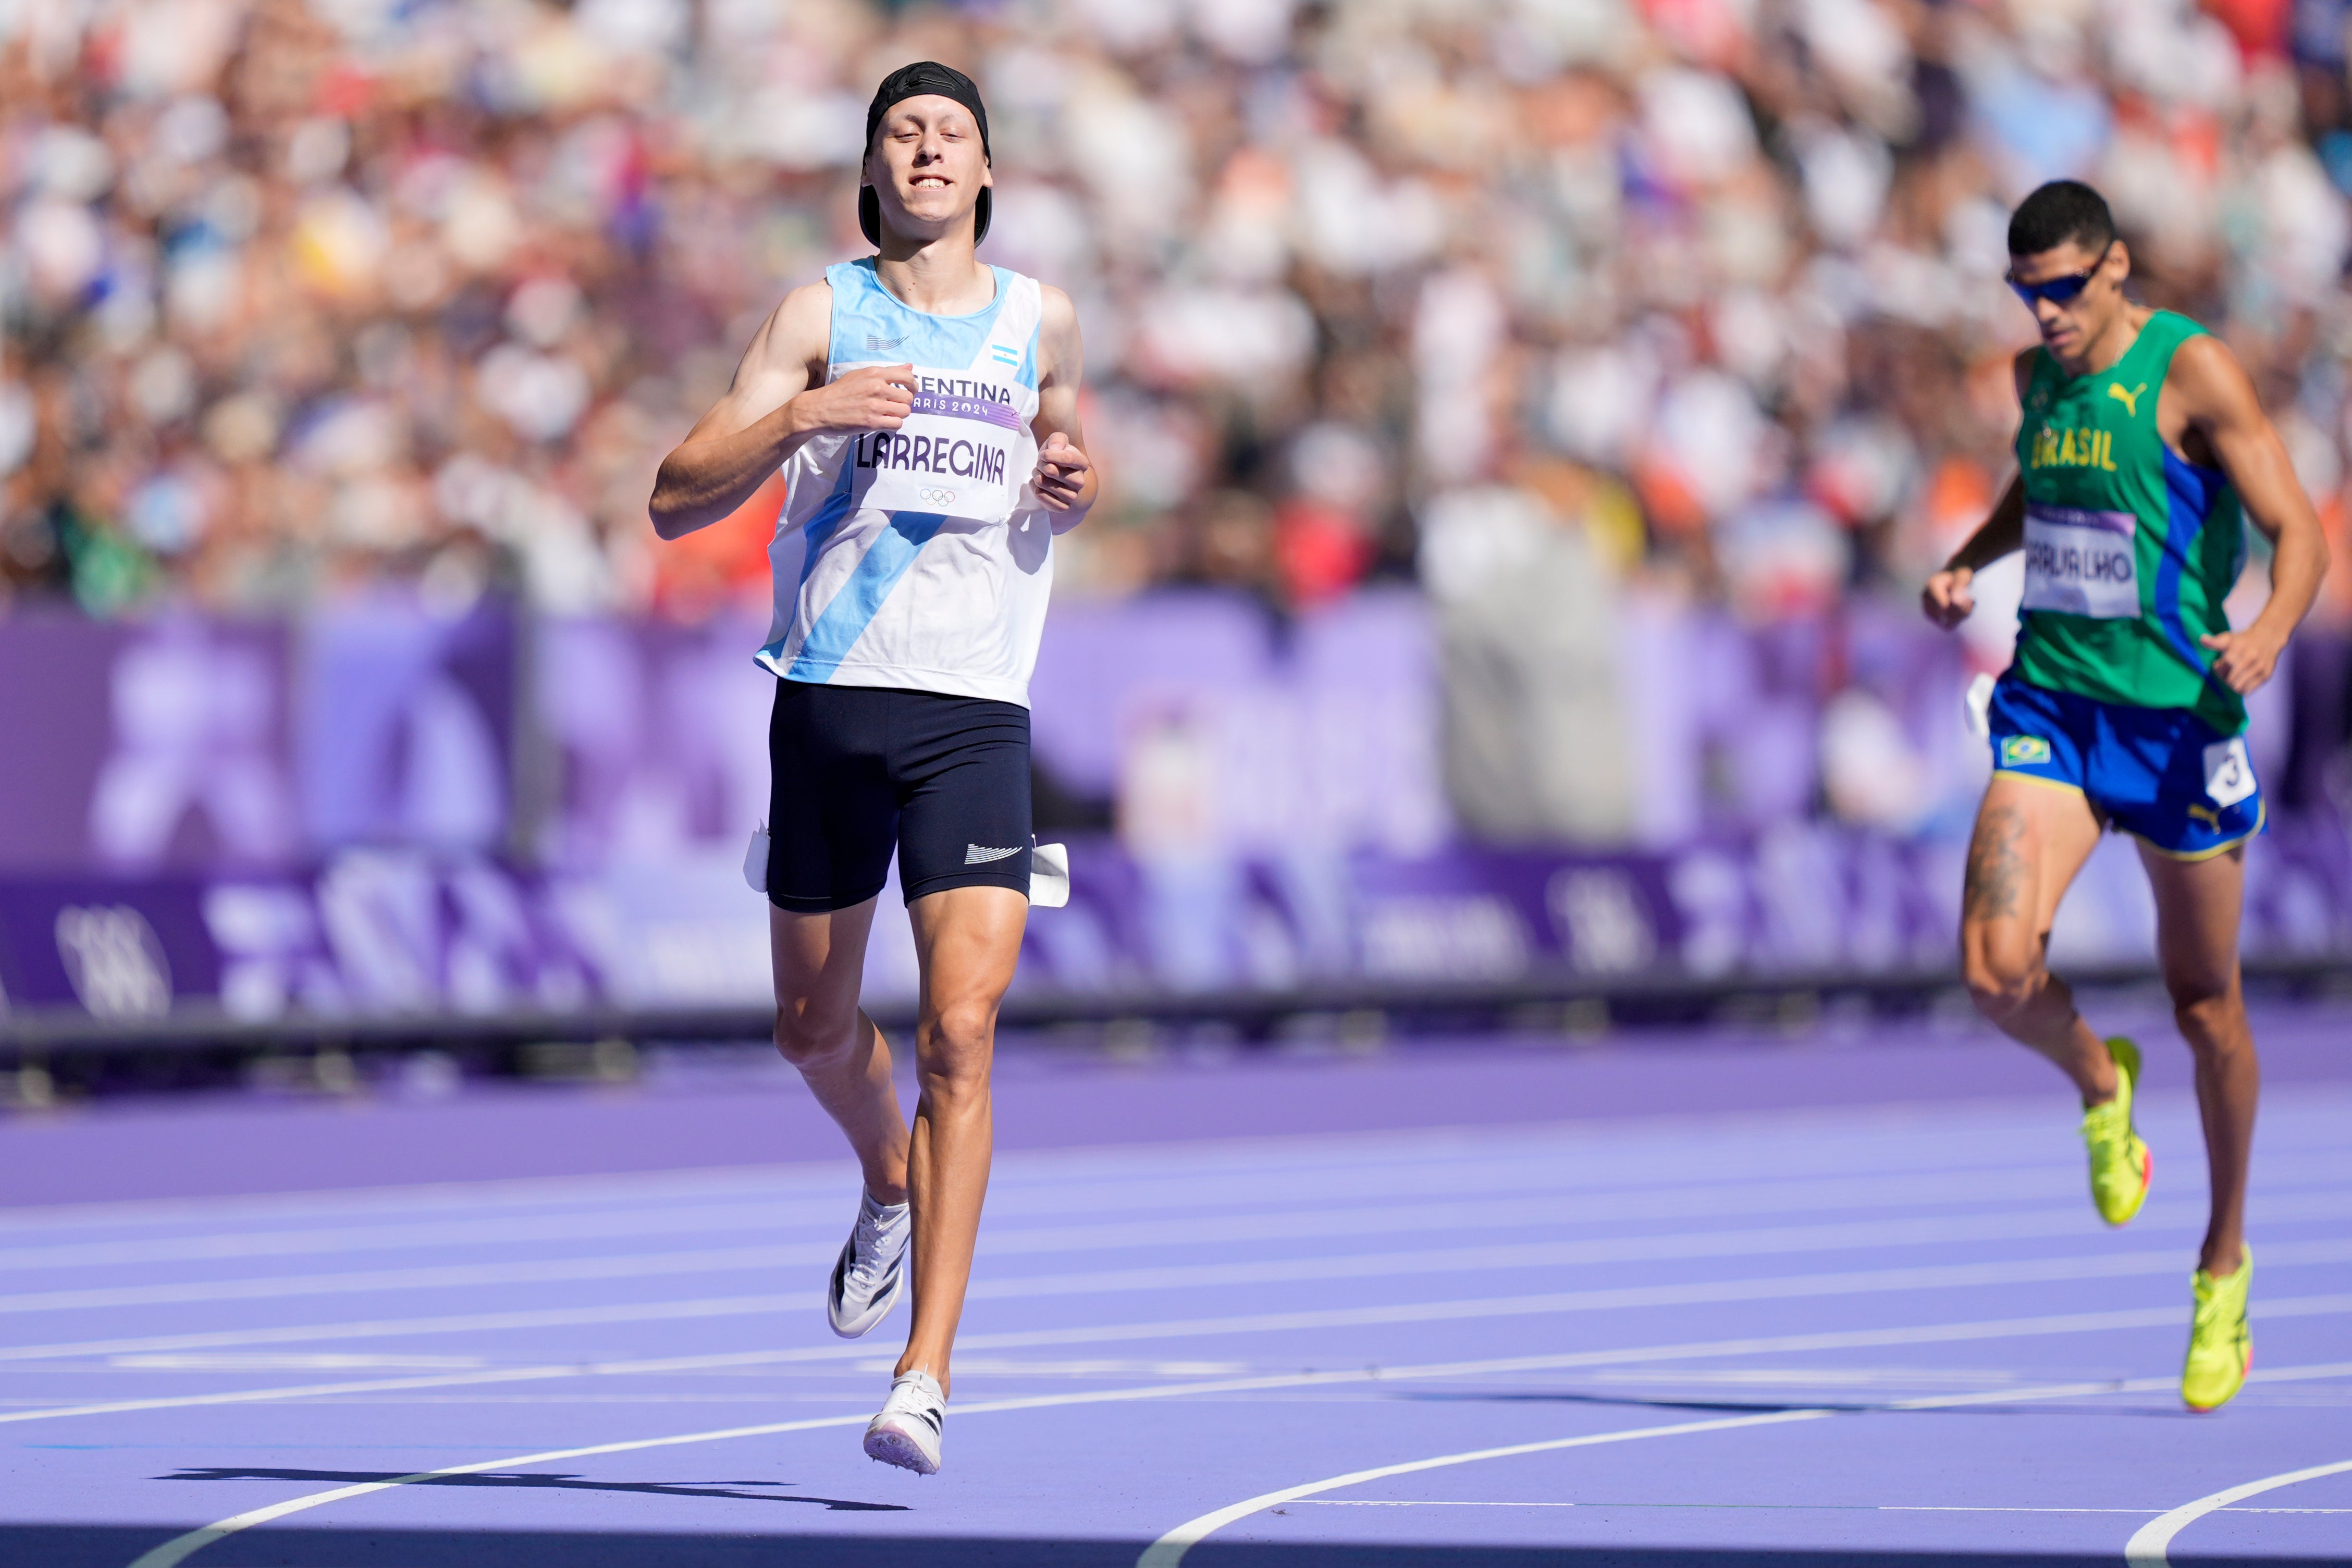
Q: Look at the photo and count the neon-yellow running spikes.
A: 2